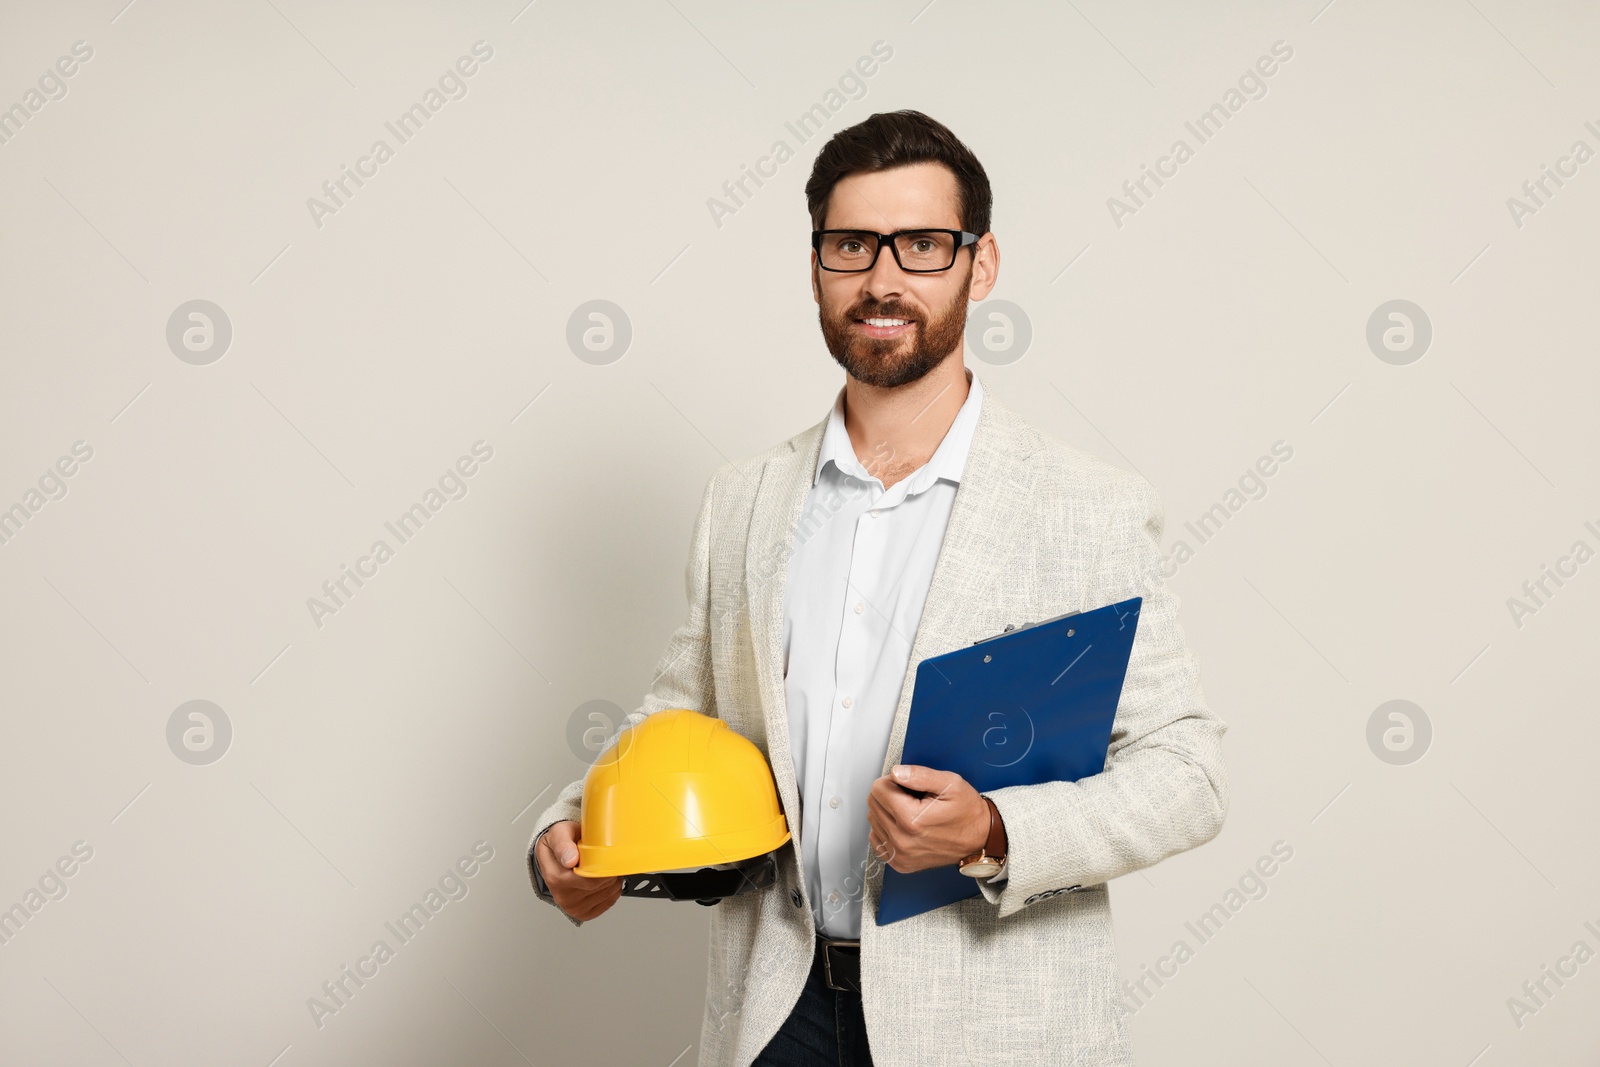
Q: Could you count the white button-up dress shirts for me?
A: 1